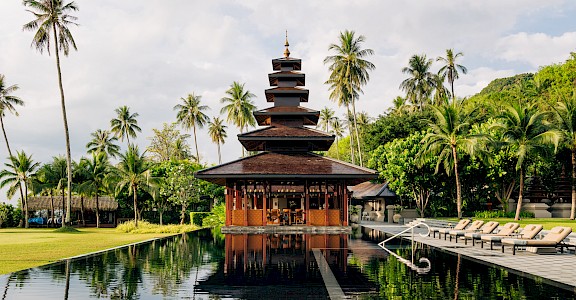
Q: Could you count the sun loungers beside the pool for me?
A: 6